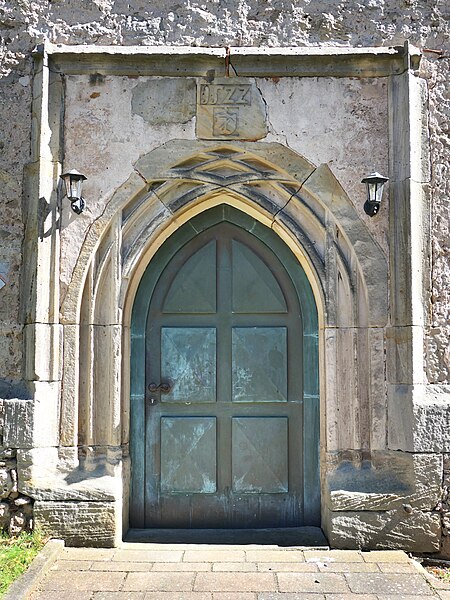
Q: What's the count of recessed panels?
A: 6